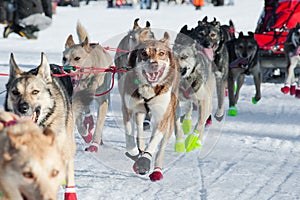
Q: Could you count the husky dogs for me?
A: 9